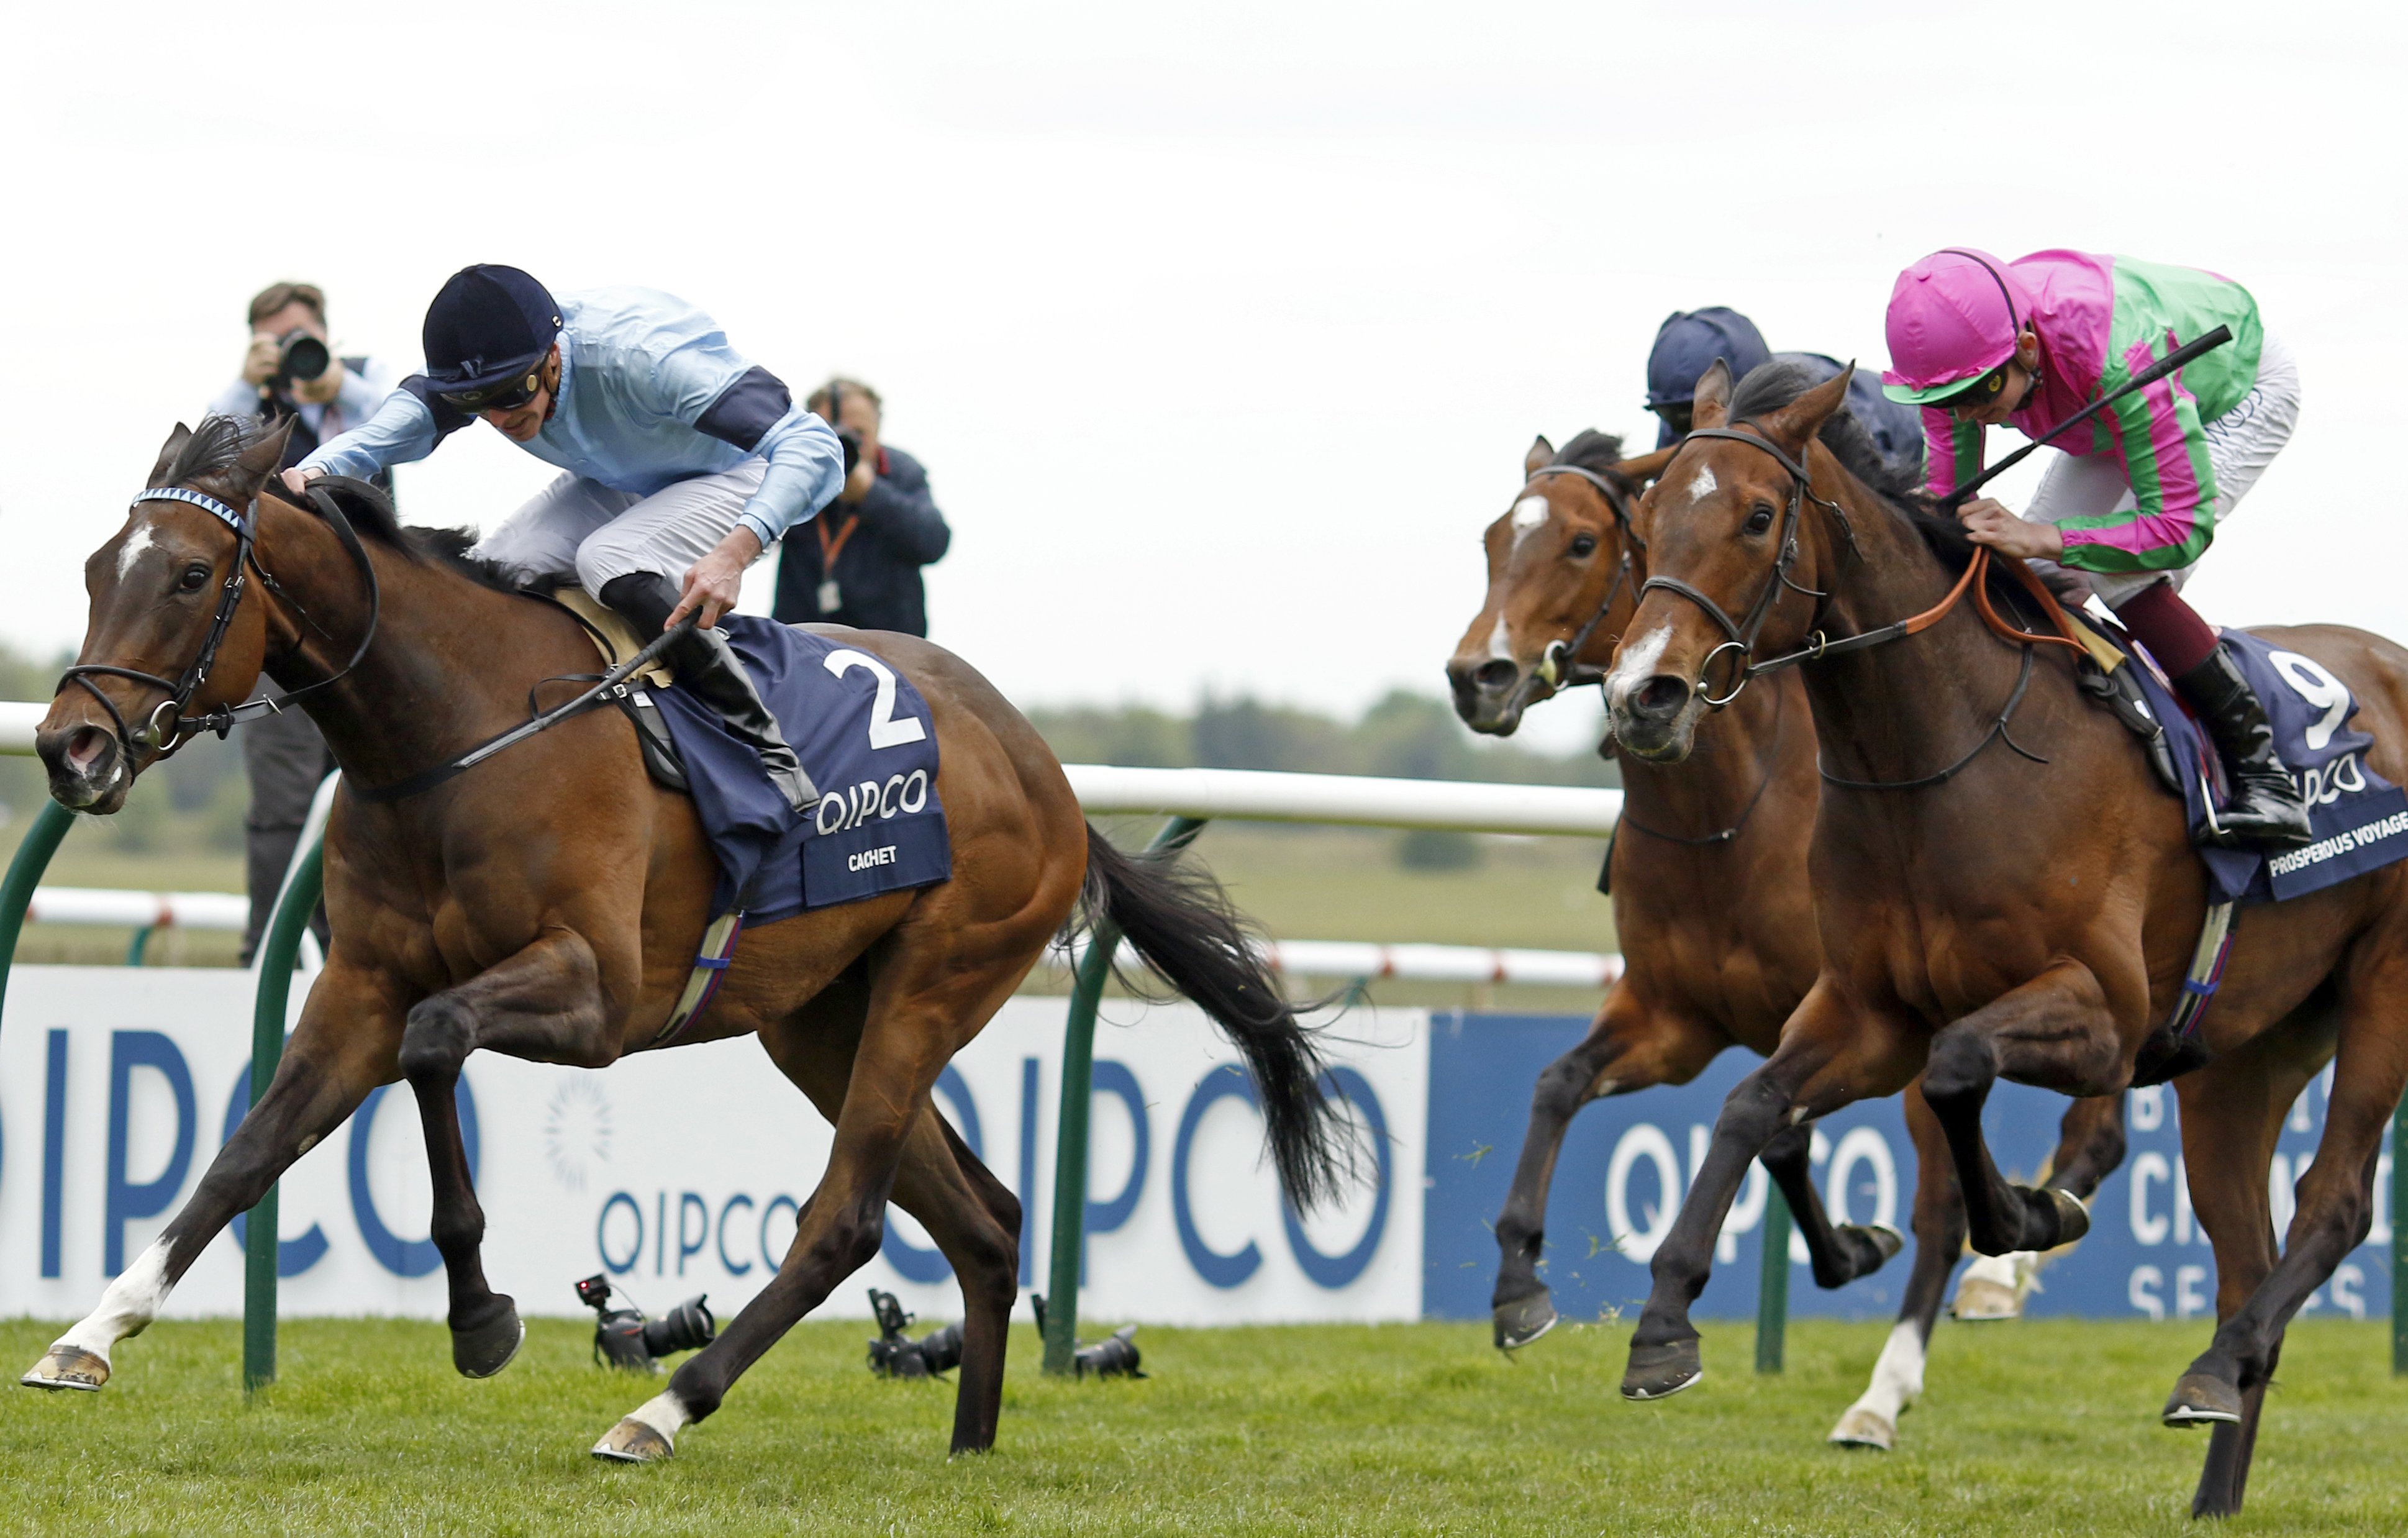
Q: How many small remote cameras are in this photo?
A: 3